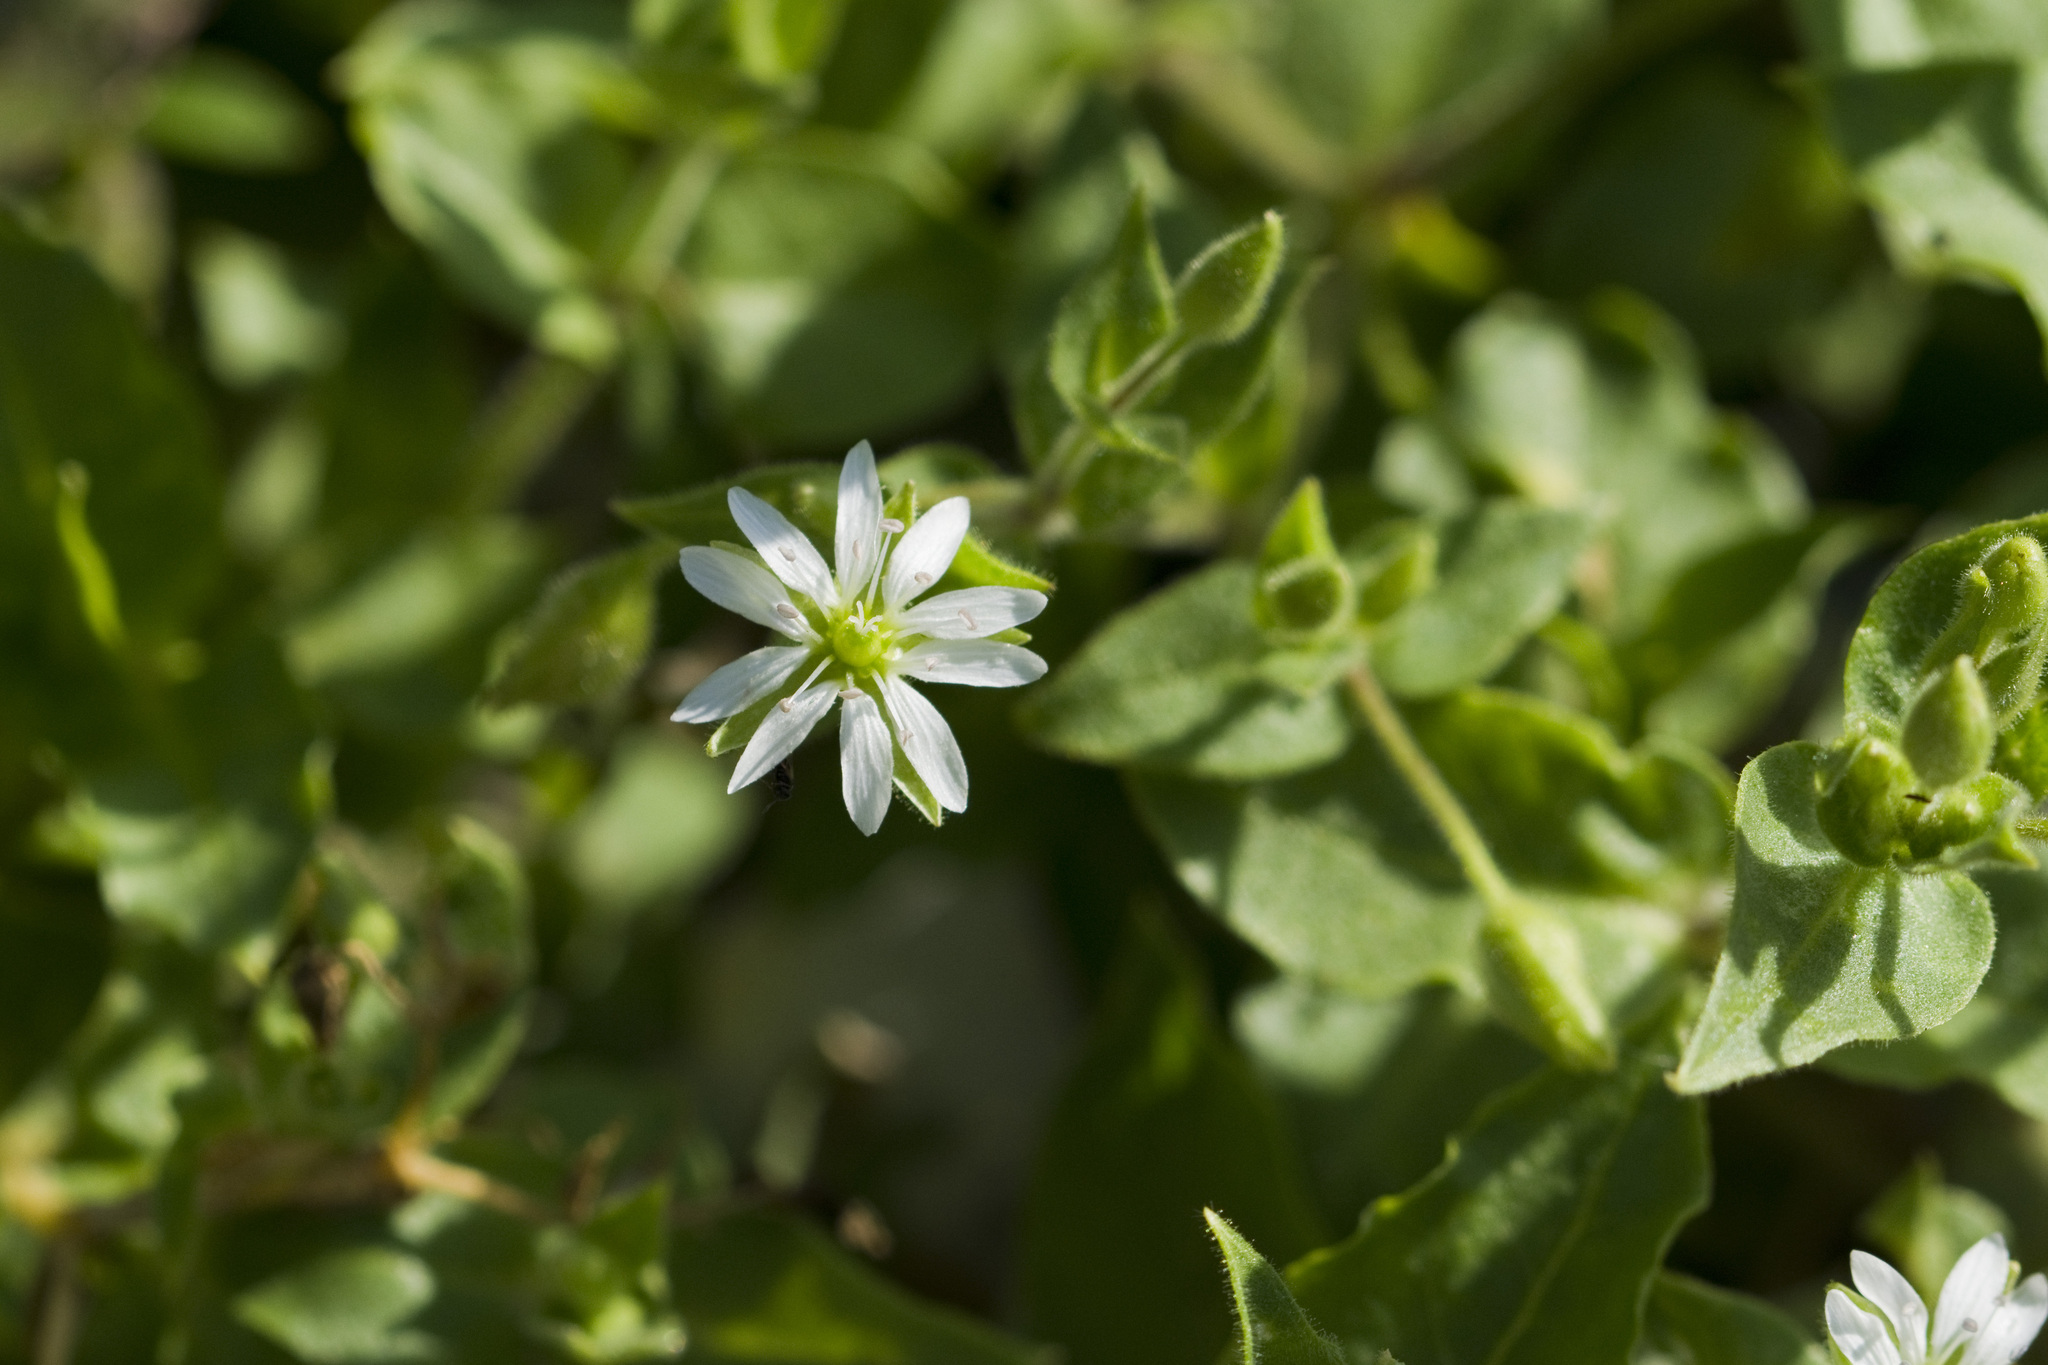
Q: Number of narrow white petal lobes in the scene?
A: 14